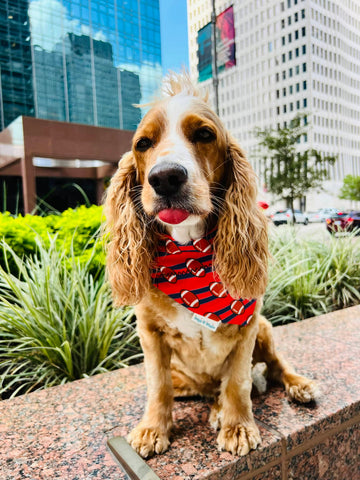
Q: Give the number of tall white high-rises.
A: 1